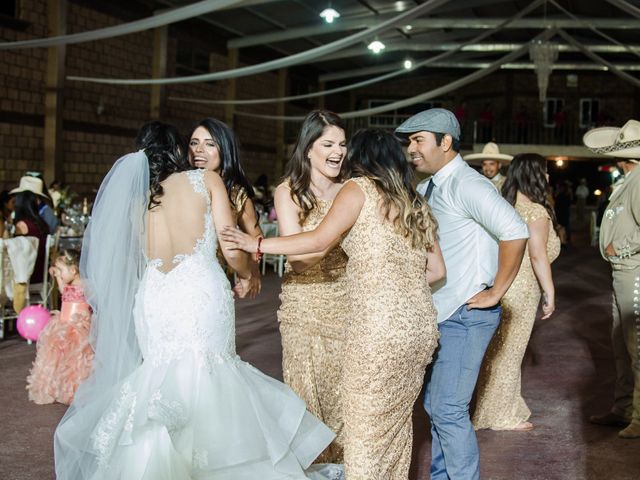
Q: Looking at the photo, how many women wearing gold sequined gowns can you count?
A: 4